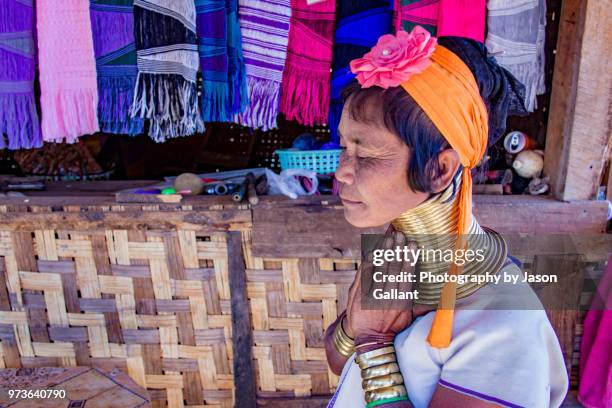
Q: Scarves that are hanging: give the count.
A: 11